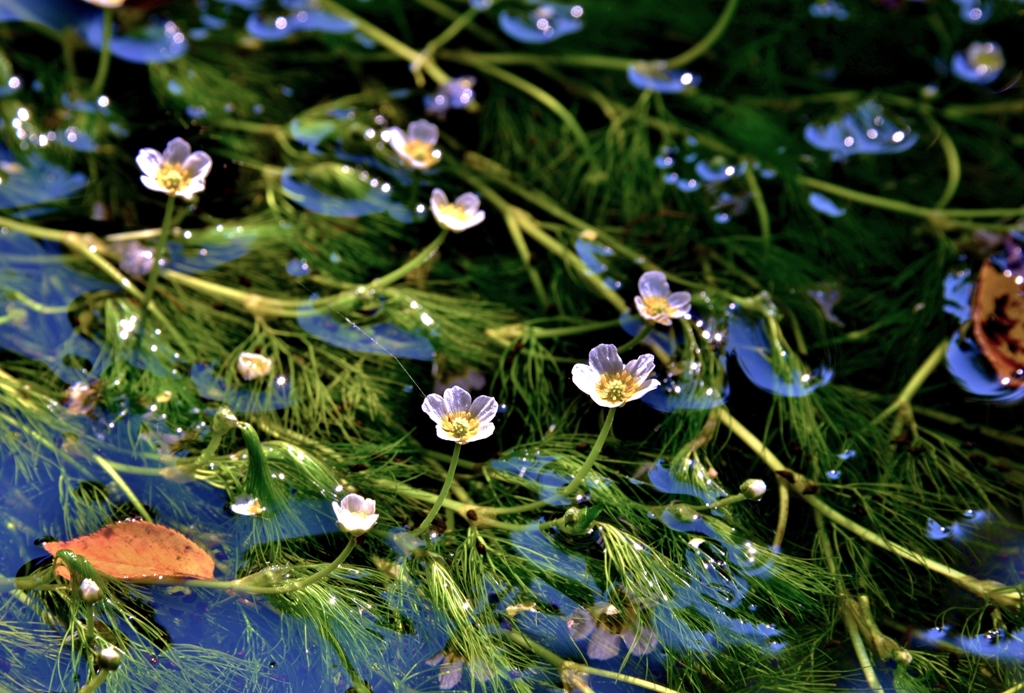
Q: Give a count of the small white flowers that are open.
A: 7